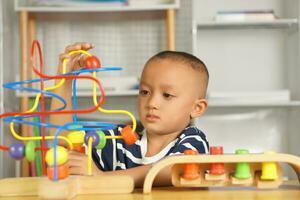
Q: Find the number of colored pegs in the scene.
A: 4